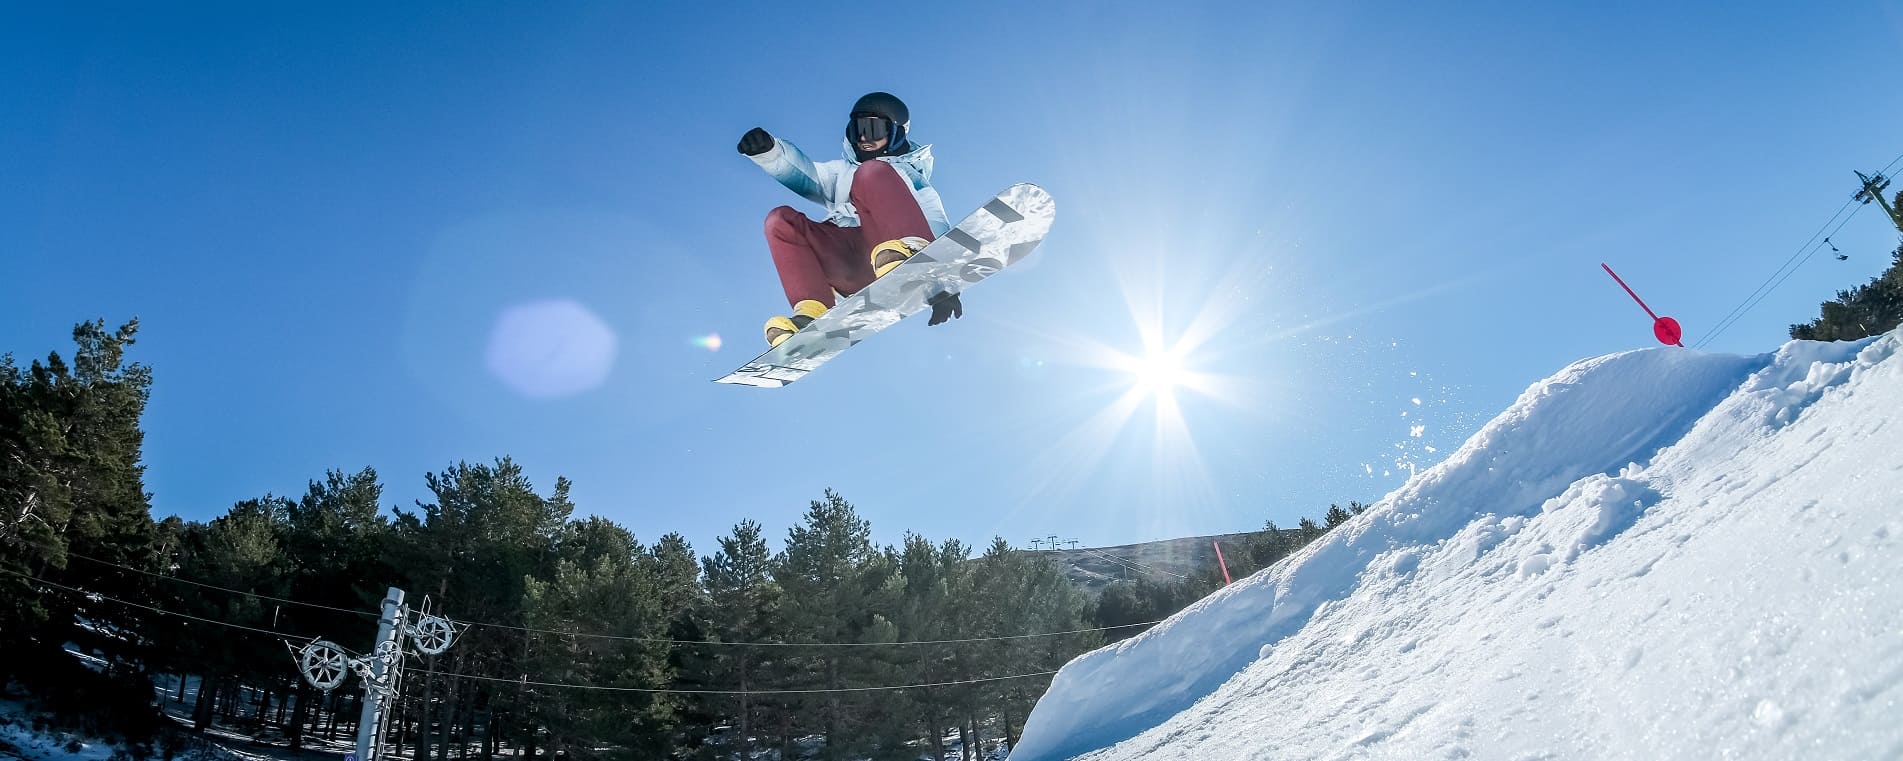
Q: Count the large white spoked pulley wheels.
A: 2